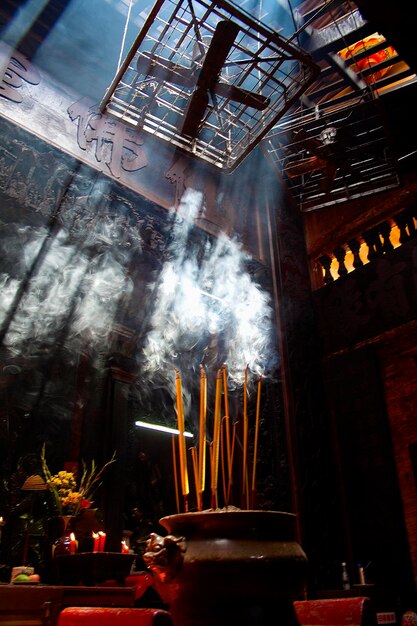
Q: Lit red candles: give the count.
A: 4